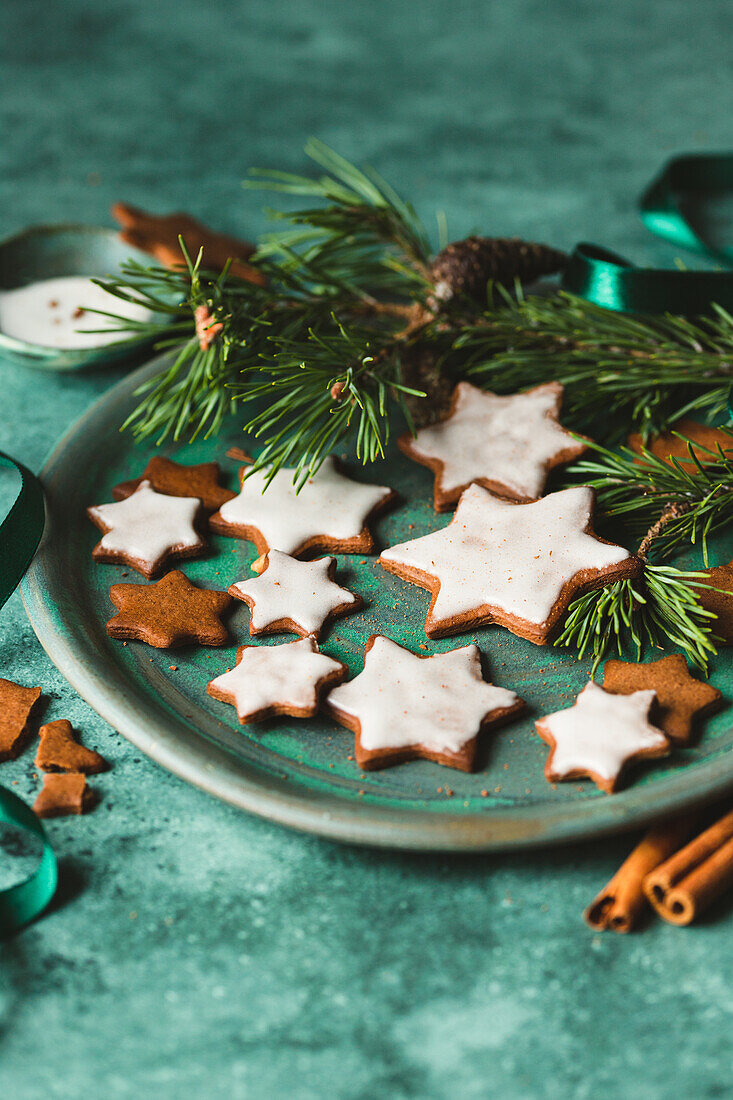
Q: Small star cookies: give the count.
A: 7